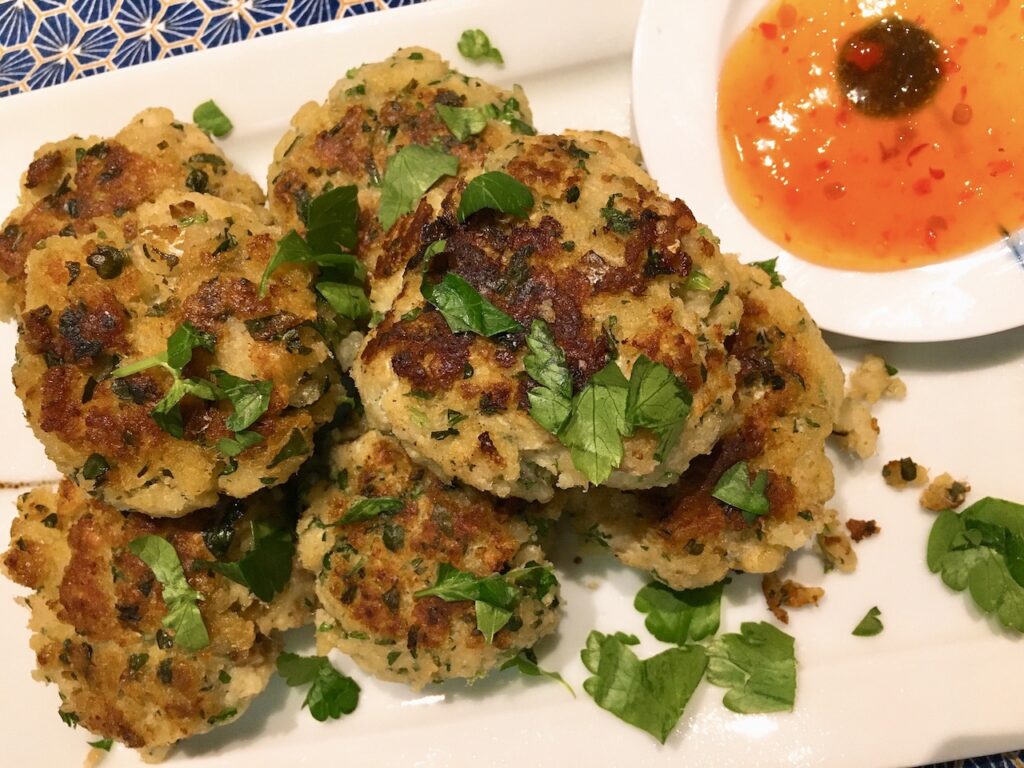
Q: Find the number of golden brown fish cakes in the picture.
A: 7